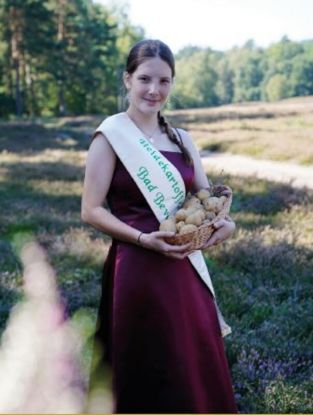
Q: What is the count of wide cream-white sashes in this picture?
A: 1